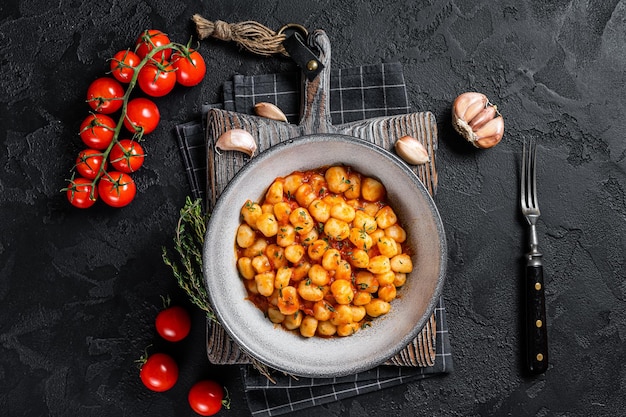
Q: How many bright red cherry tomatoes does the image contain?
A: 14